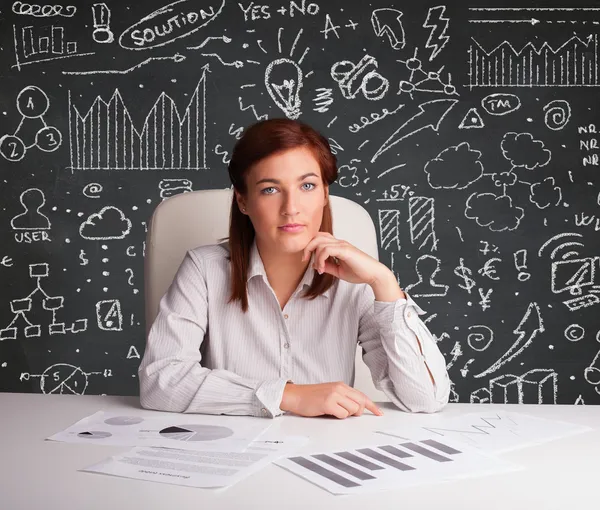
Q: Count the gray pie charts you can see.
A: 3